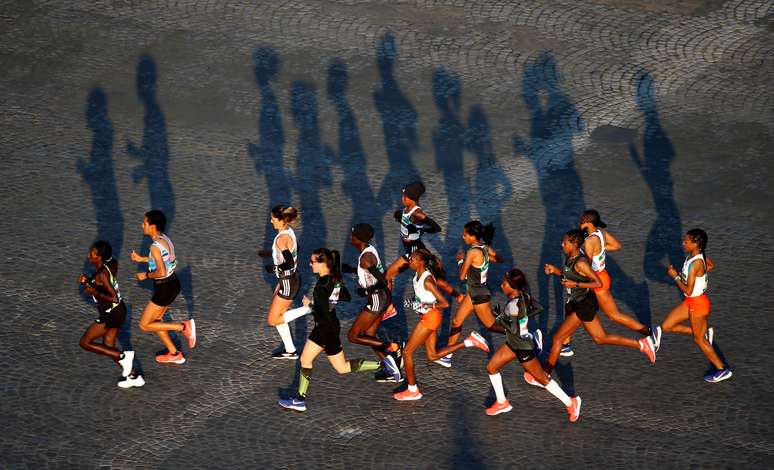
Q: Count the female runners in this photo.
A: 12